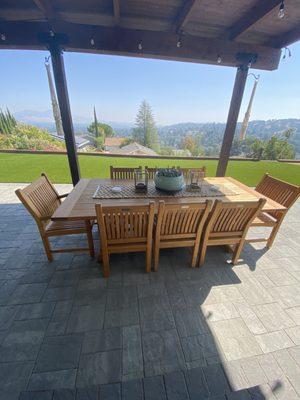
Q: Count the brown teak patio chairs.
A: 8